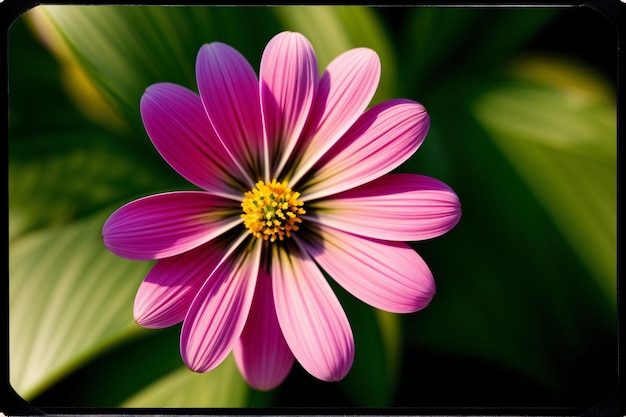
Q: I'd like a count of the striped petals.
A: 12